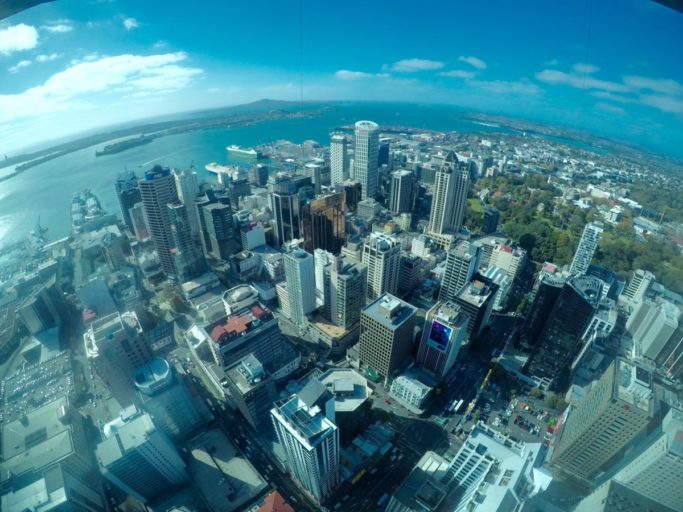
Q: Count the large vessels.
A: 2